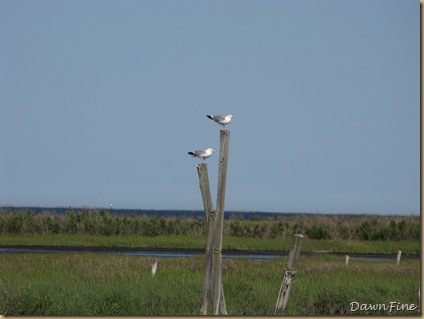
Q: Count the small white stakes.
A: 3